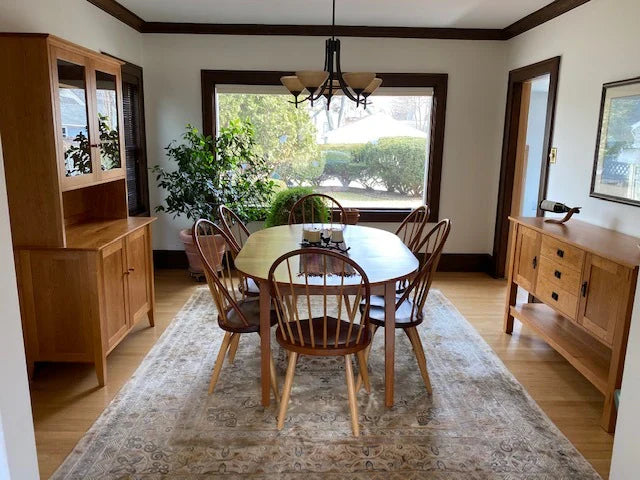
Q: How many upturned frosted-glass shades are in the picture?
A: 5